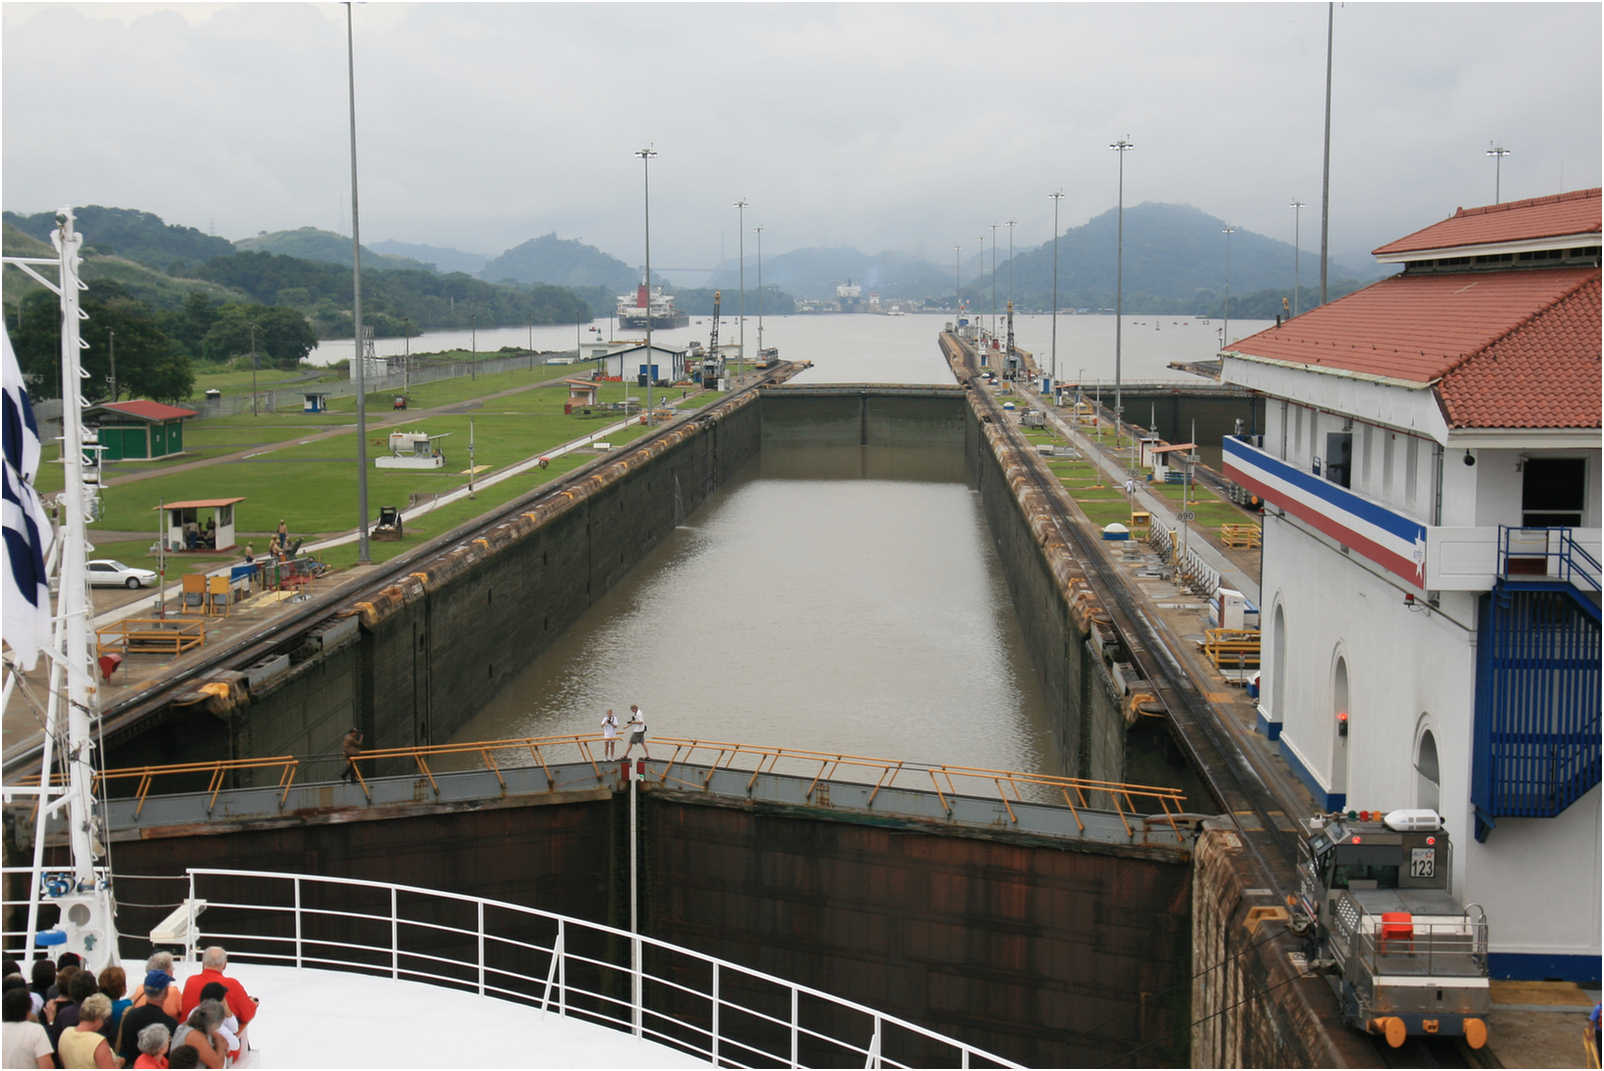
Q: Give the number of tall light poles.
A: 14